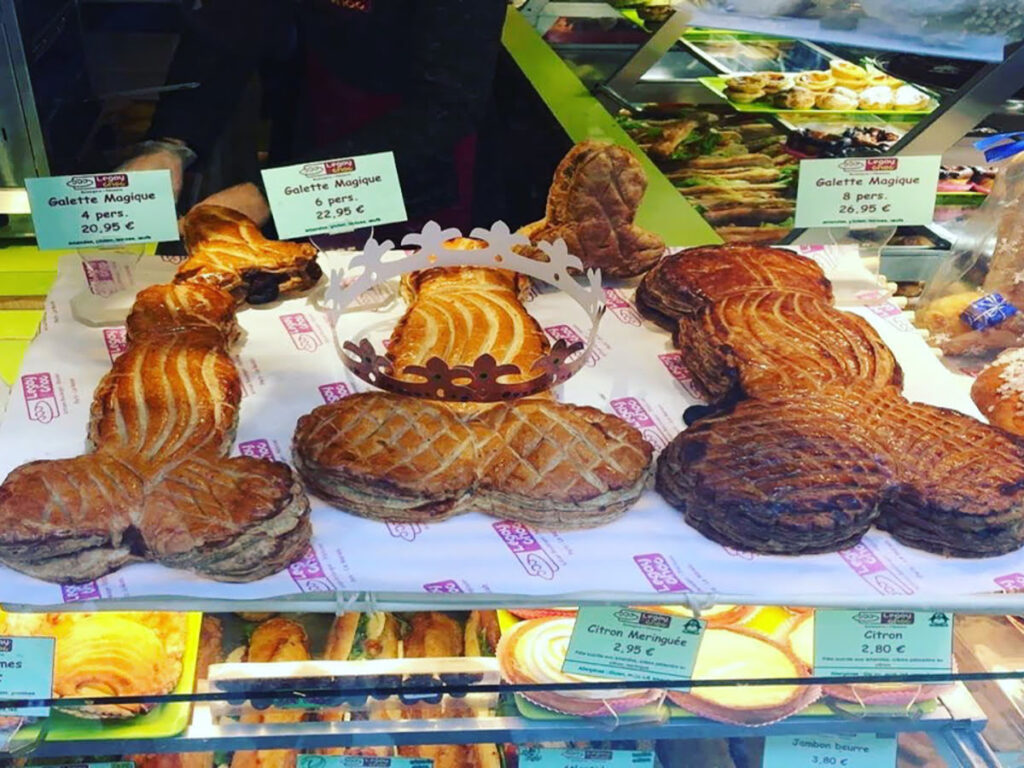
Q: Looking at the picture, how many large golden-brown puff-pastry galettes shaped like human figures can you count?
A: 3